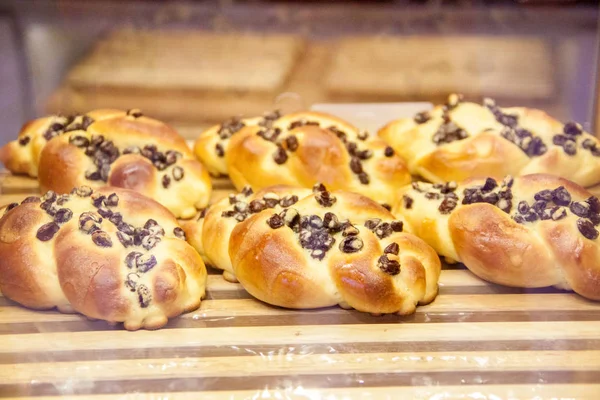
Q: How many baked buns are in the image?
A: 6